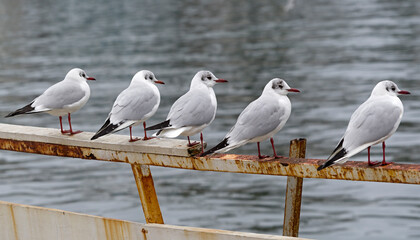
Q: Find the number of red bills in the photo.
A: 5